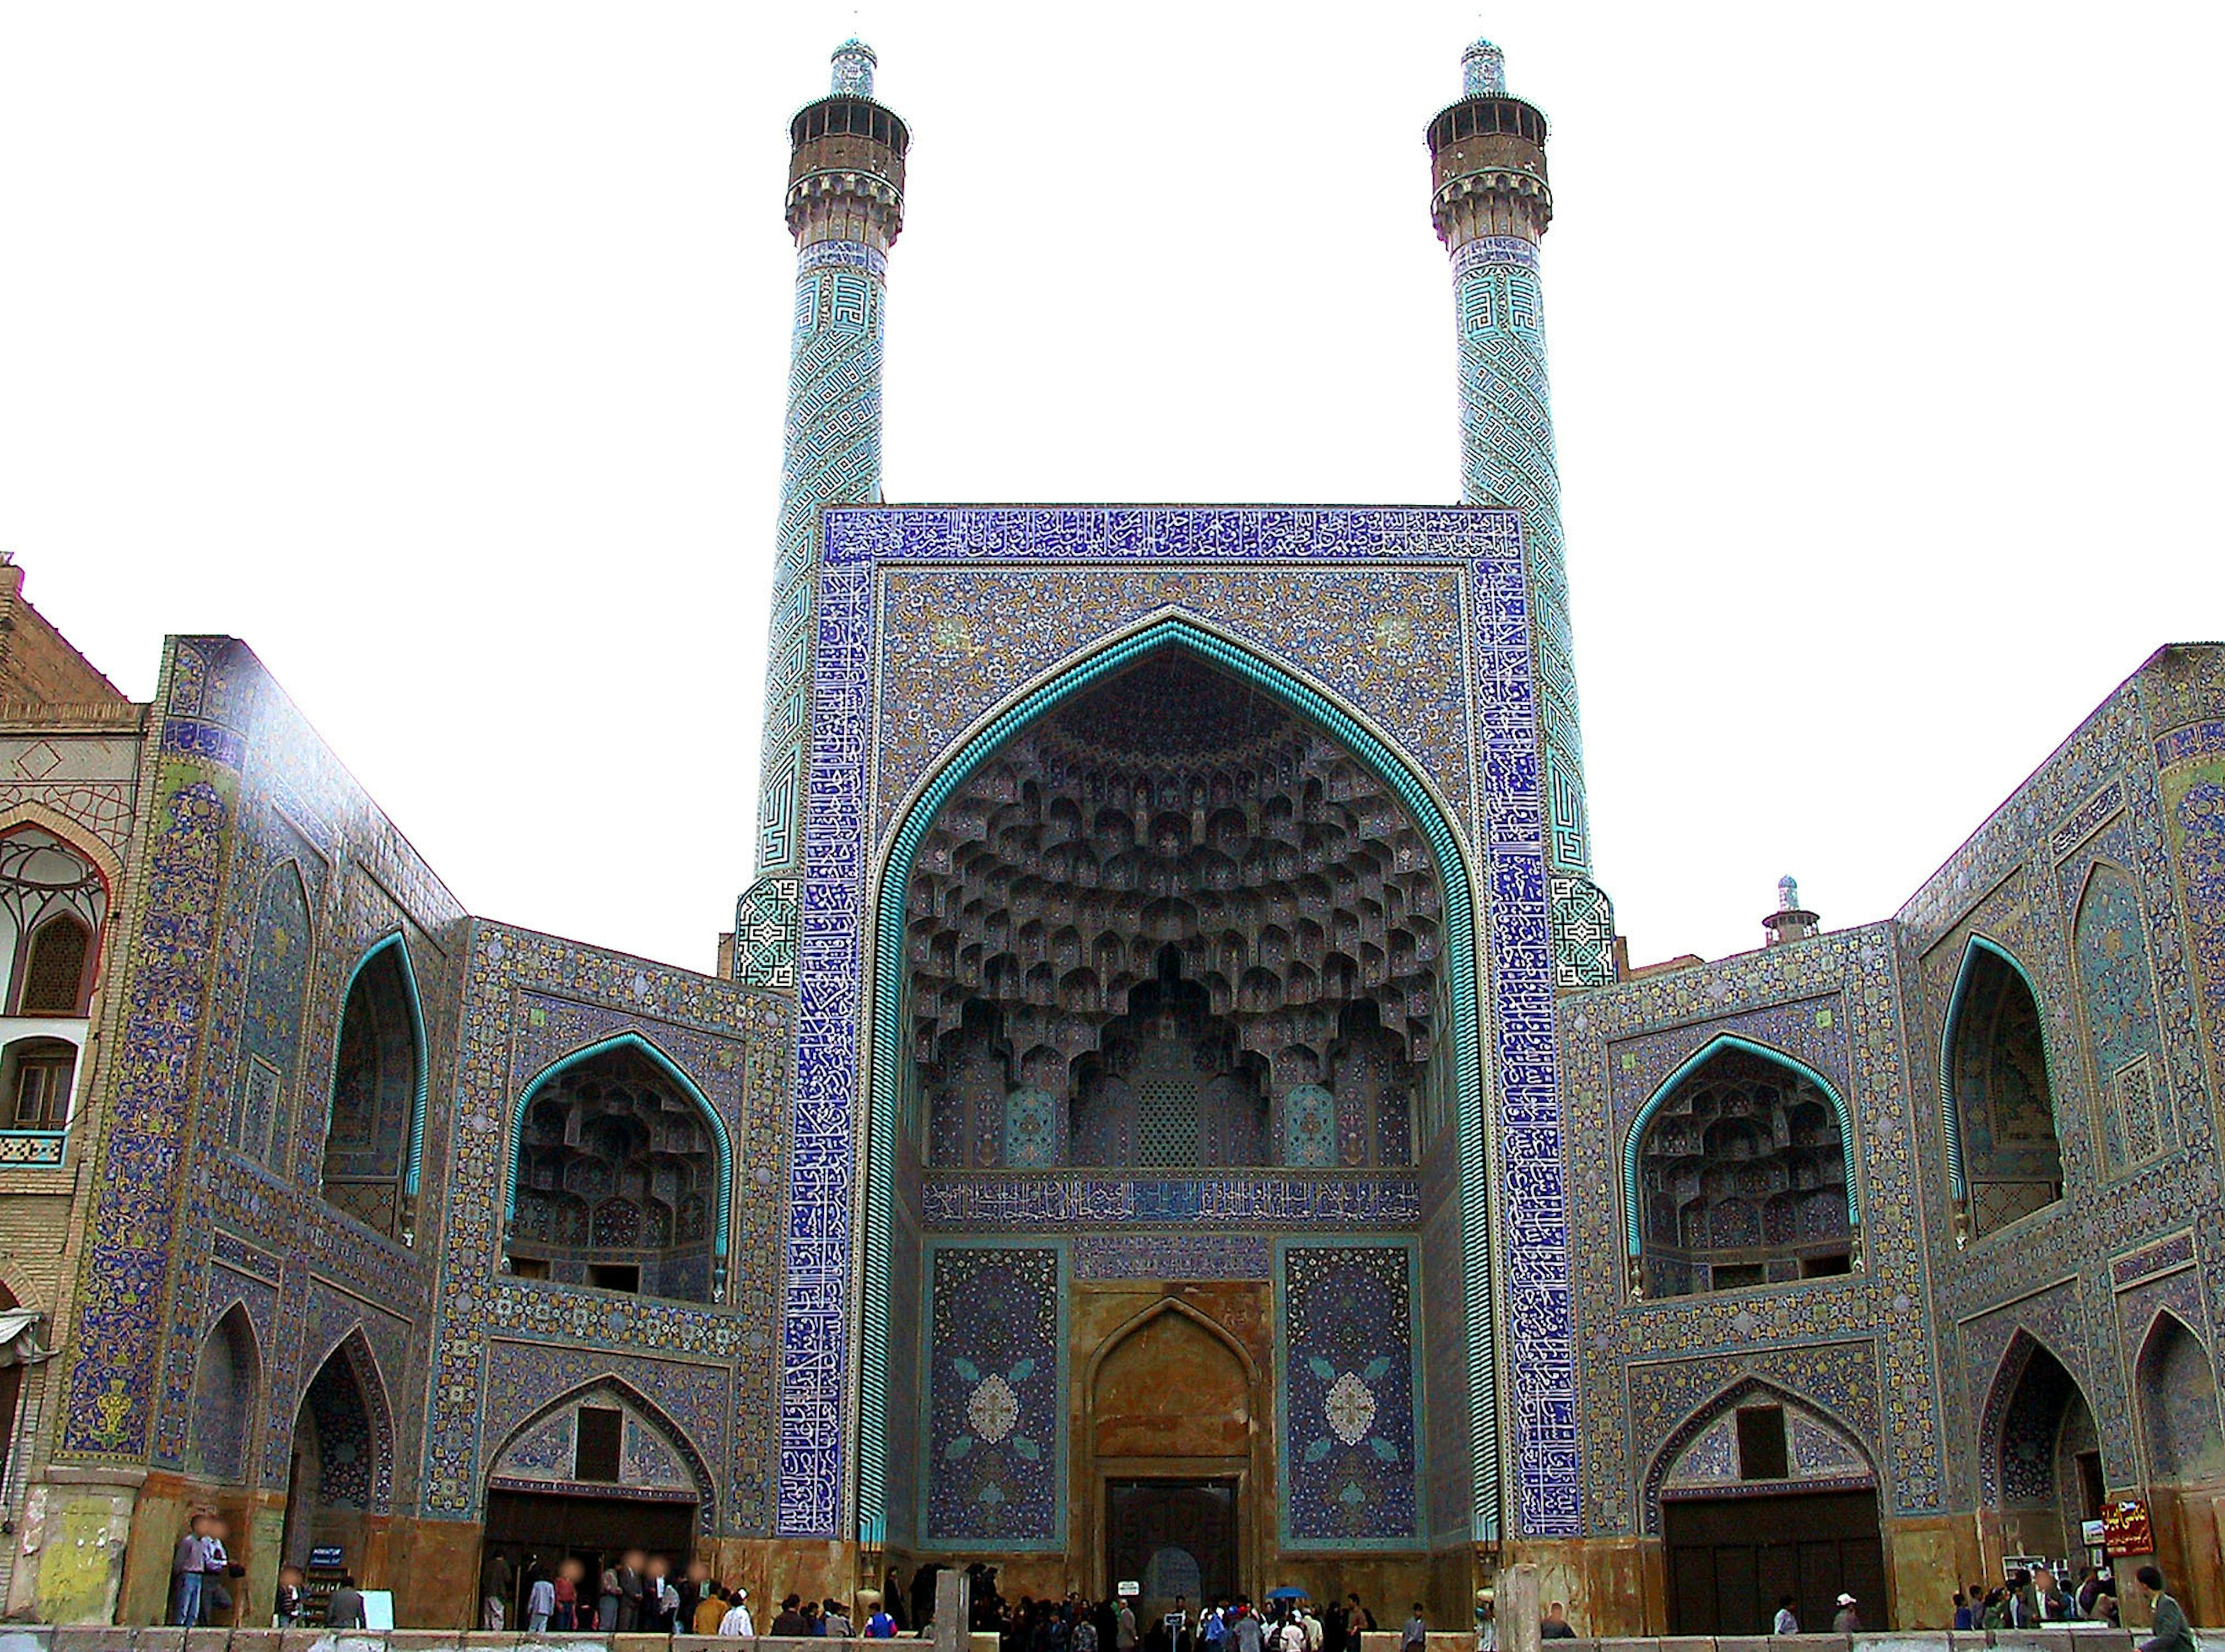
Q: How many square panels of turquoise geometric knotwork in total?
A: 2